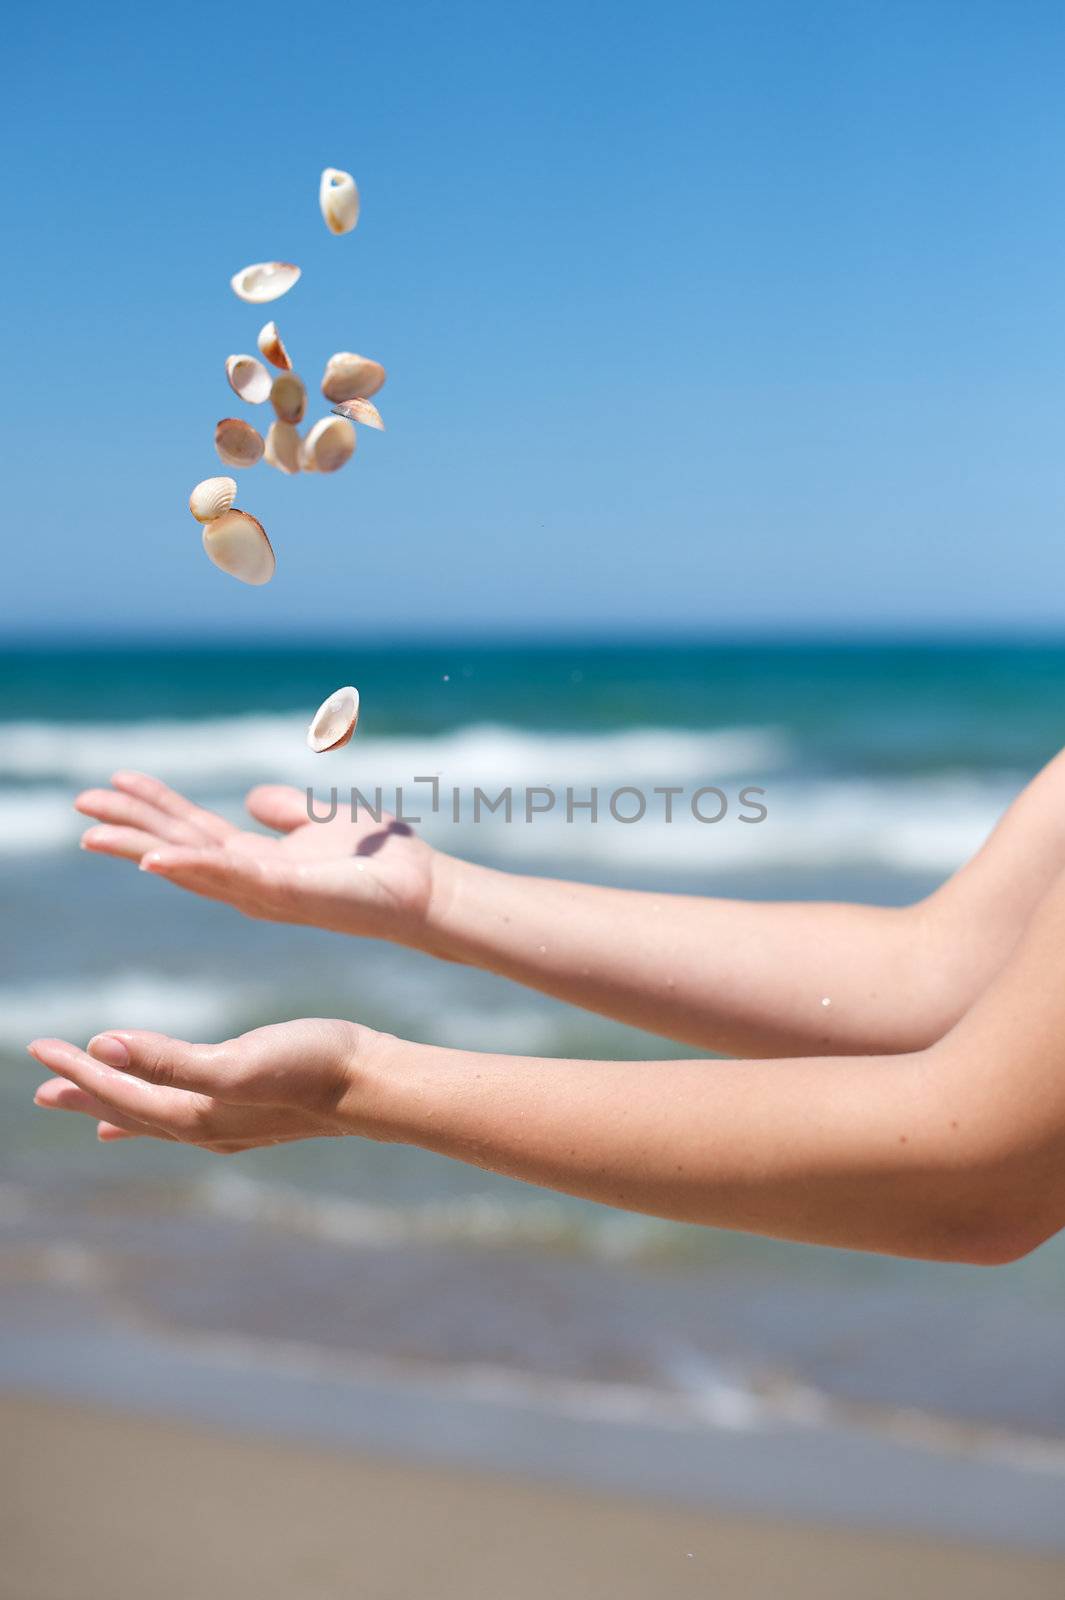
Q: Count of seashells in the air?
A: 13